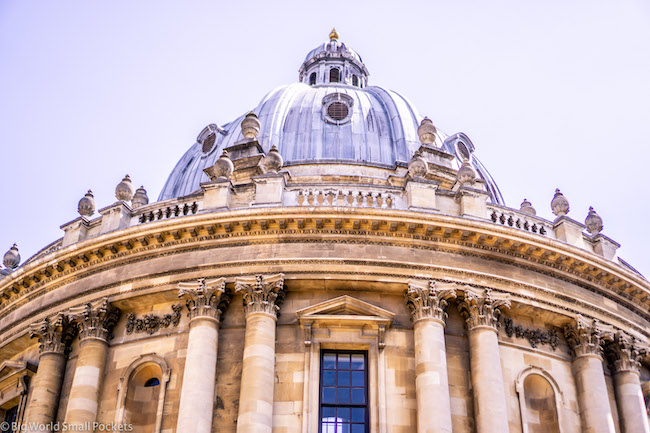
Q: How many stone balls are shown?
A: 13